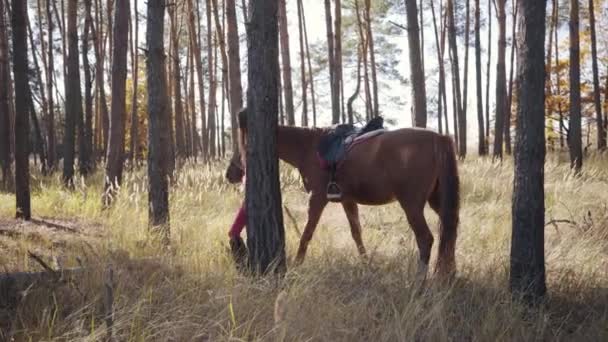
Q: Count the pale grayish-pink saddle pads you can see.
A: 1